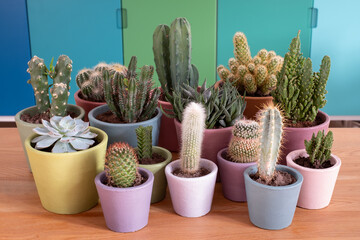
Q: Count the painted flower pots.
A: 14